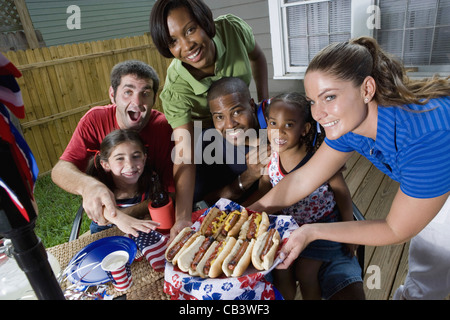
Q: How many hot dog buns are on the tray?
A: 8